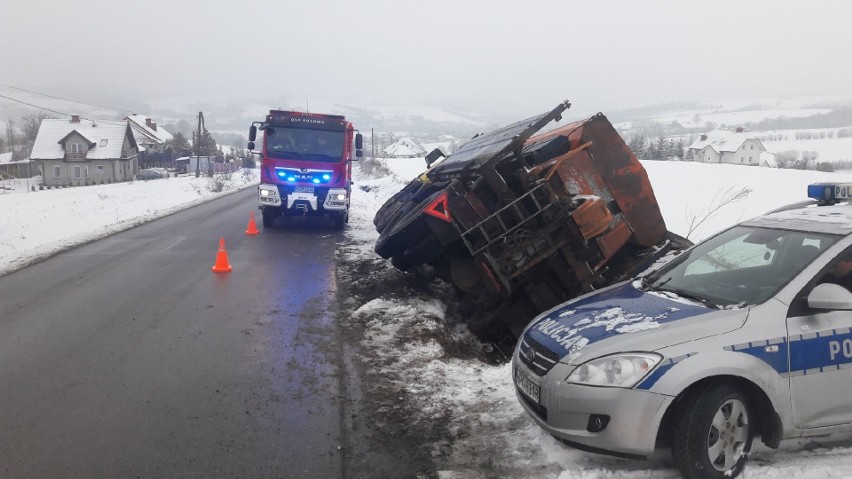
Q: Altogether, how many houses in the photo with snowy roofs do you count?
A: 4